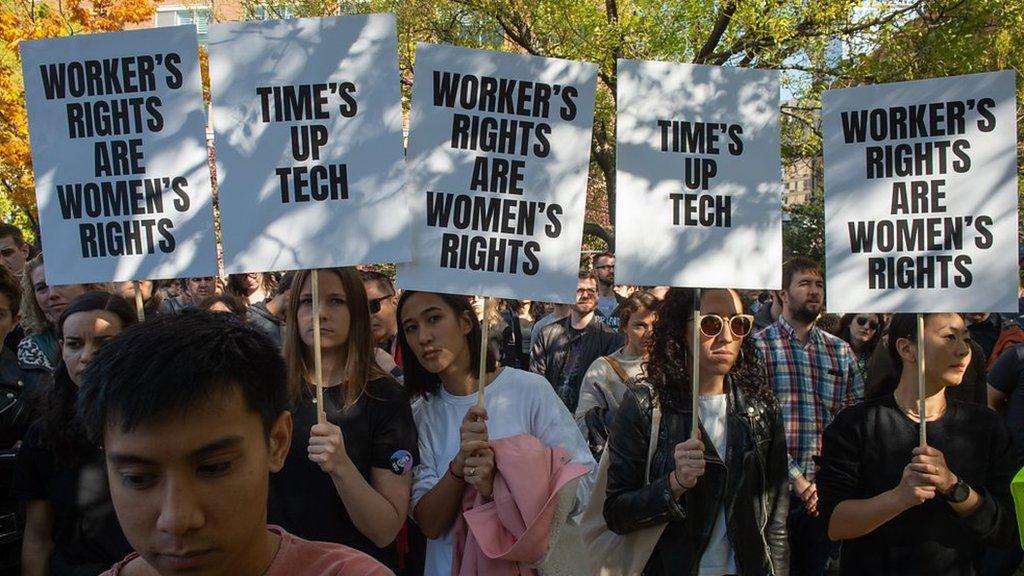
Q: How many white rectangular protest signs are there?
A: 5